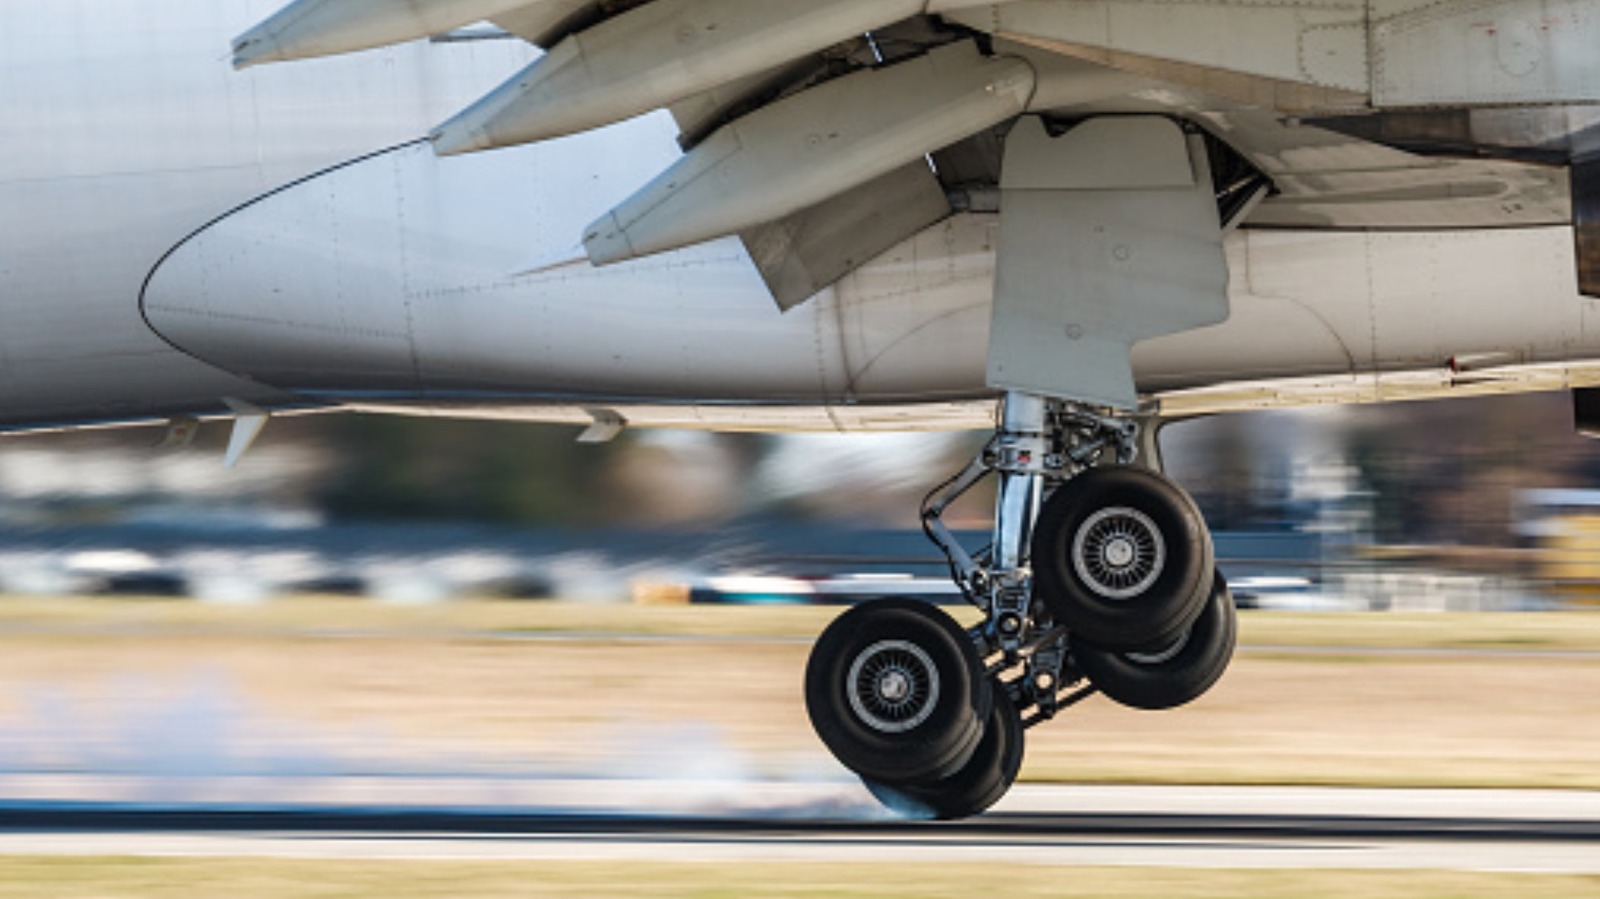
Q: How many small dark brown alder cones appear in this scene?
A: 0